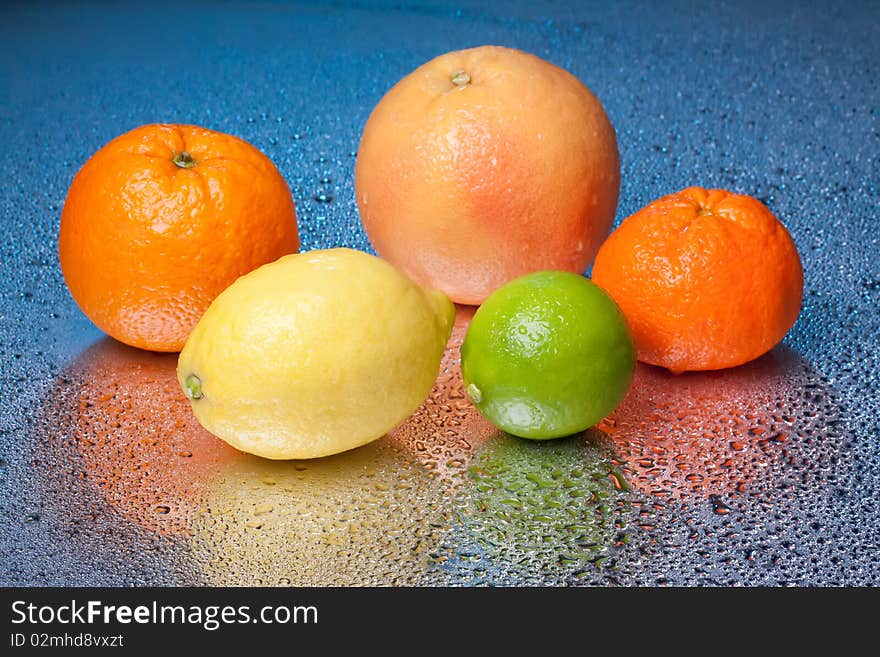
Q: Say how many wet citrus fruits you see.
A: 5